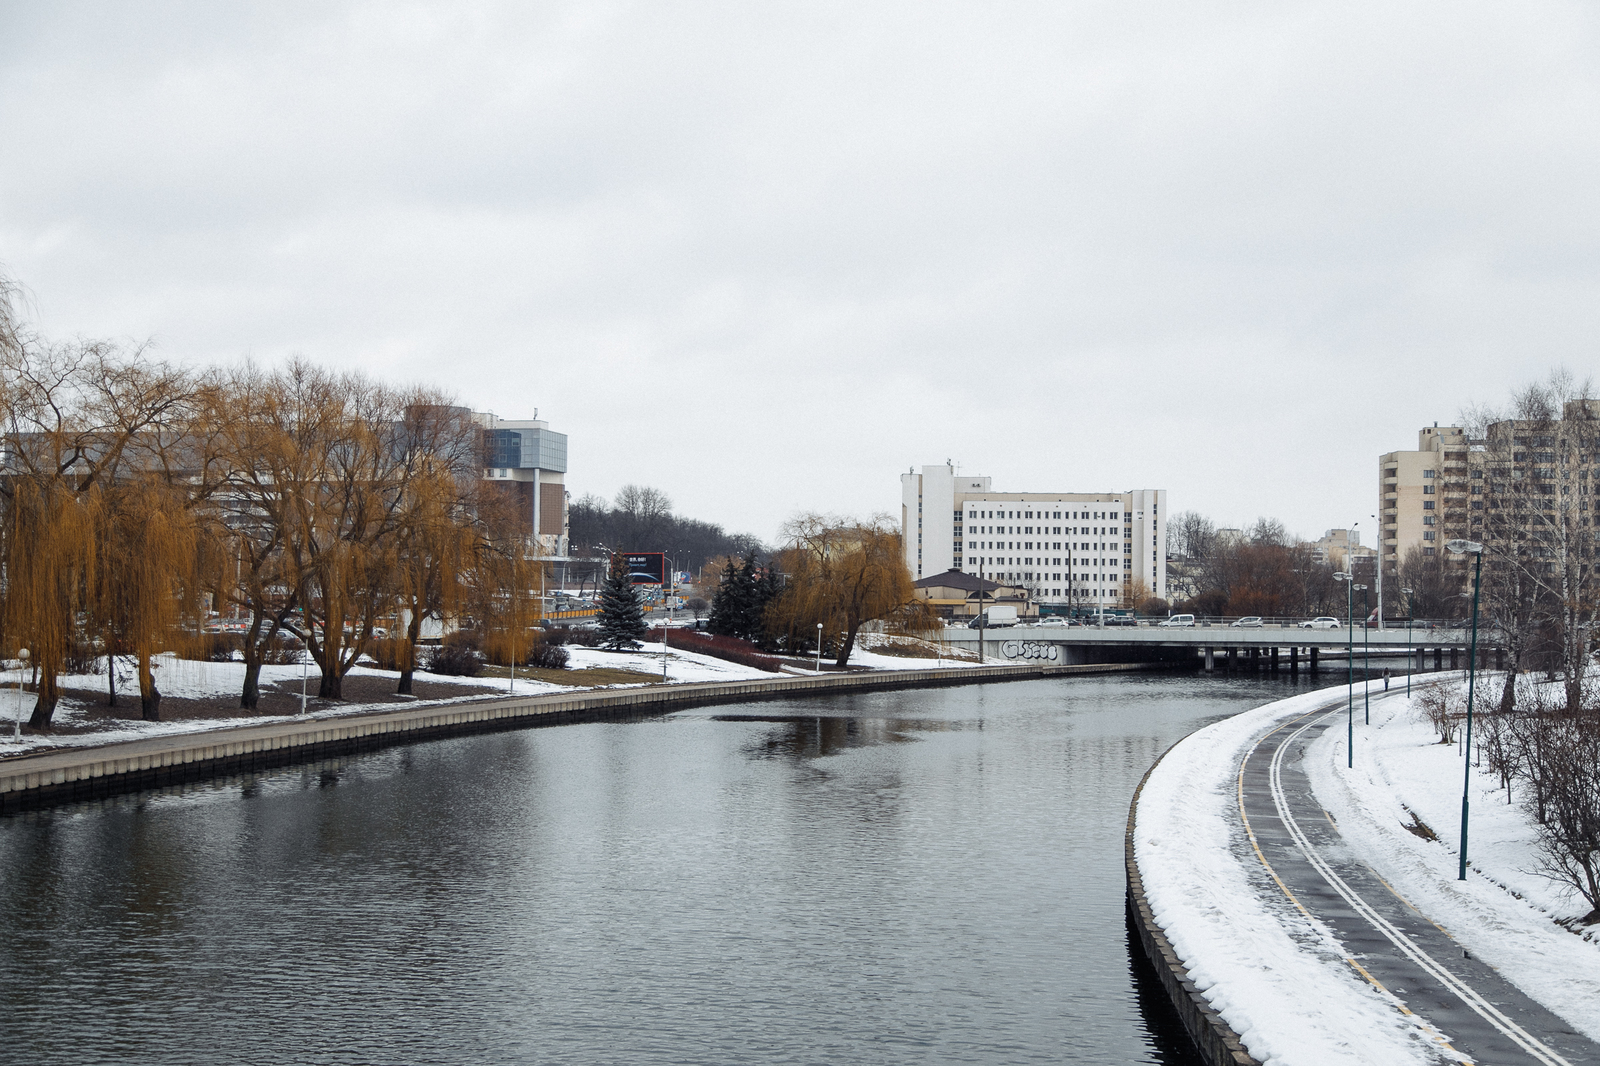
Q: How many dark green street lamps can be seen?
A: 4